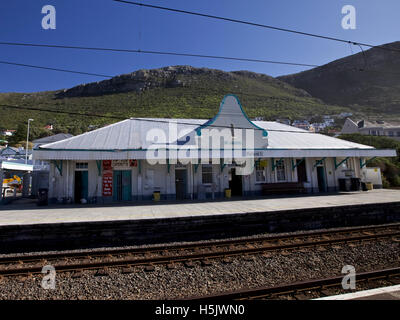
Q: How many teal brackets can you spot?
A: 12